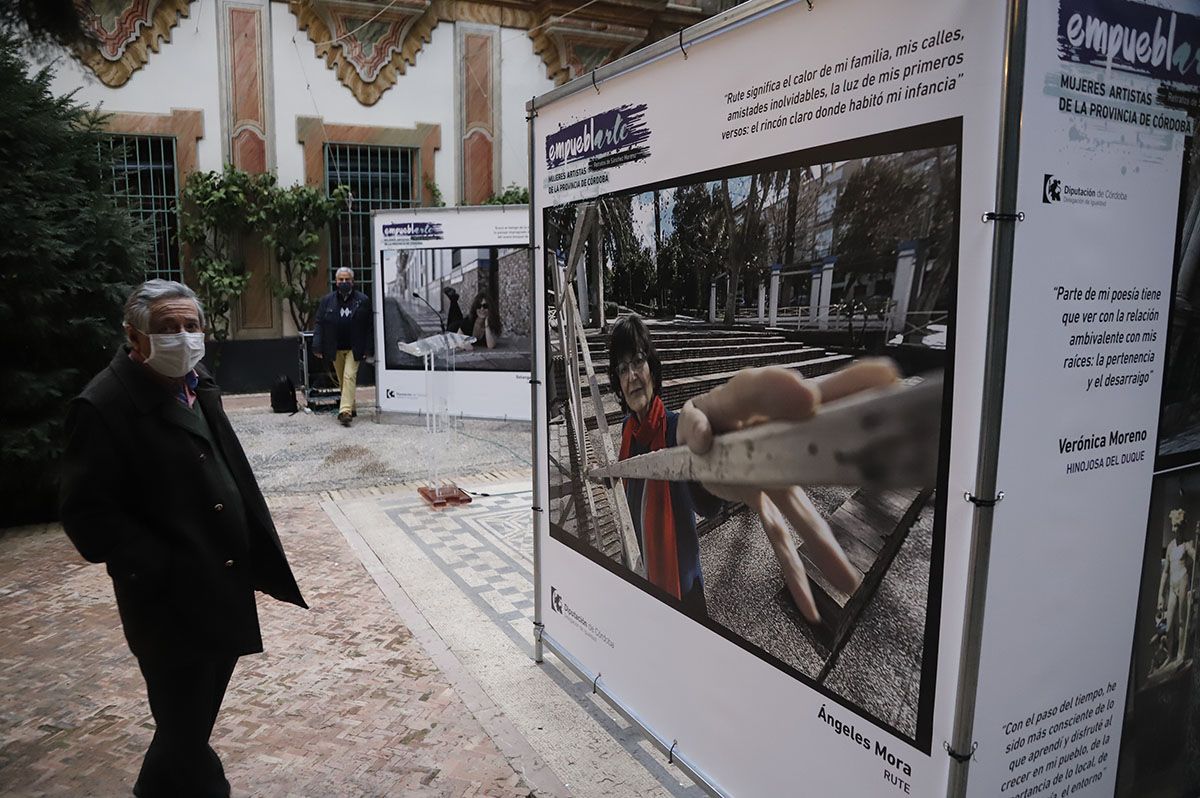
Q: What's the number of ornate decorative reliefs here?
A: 3